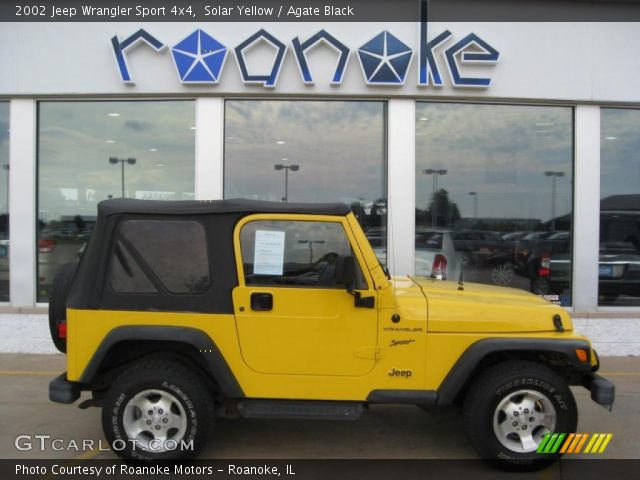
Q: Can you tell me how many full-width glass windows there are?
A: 3